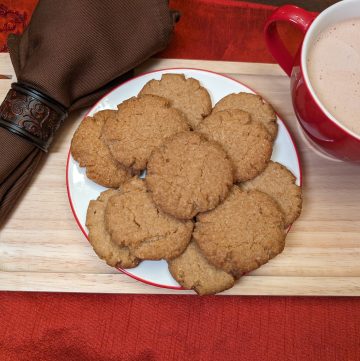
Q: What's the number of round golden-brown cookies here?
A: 11